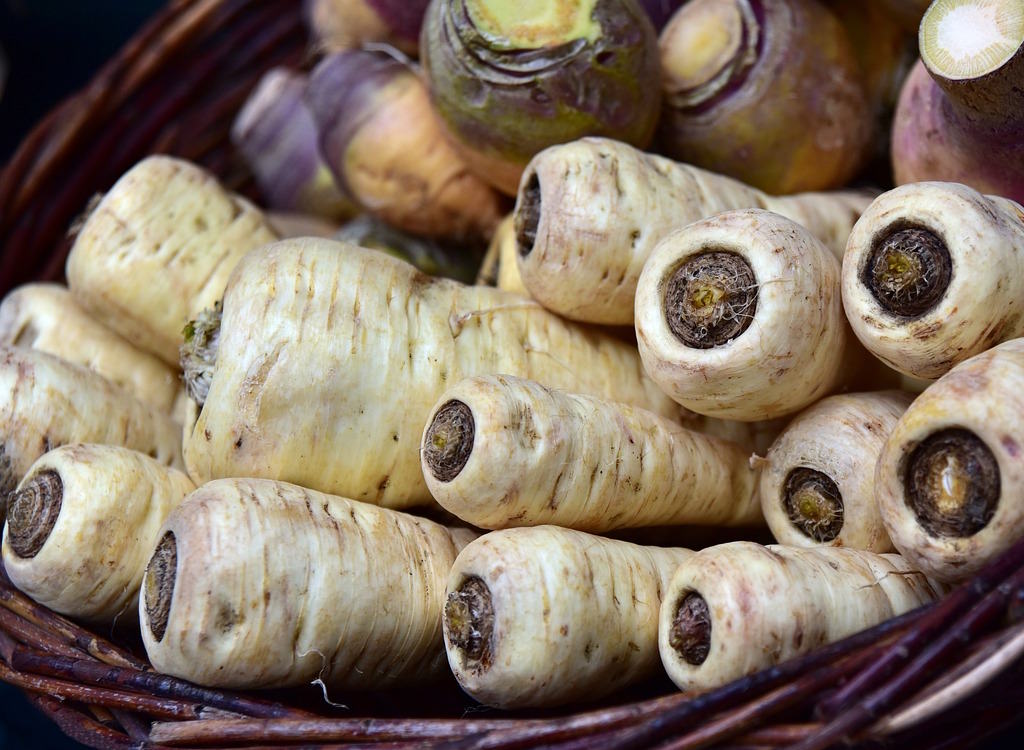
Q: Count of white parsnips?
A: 14